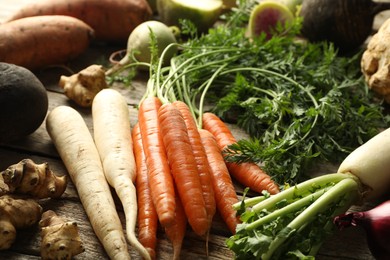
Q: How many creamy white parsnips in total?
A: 2